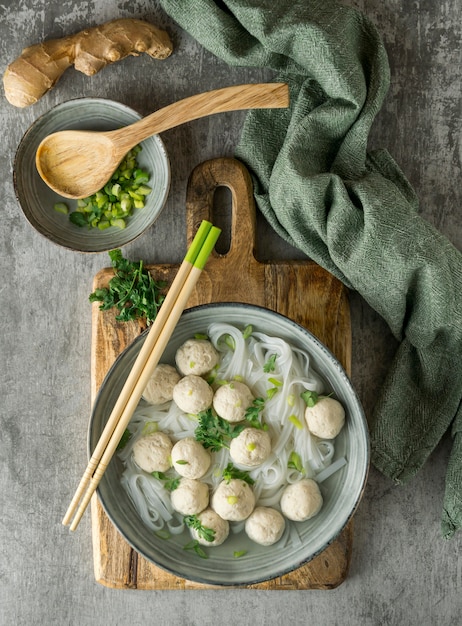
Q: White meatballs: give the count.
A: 13